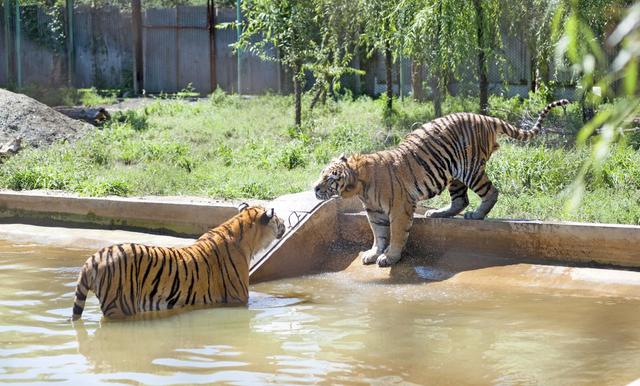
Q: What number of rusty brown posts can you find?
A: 2